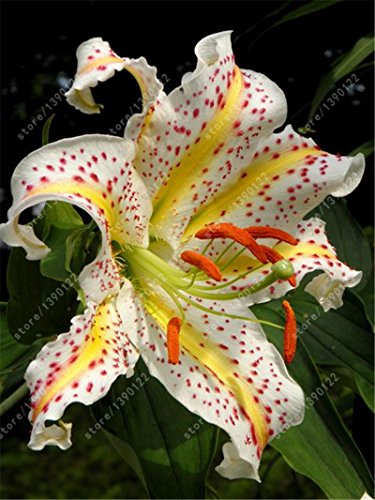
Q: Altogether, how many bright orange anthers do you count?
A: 6